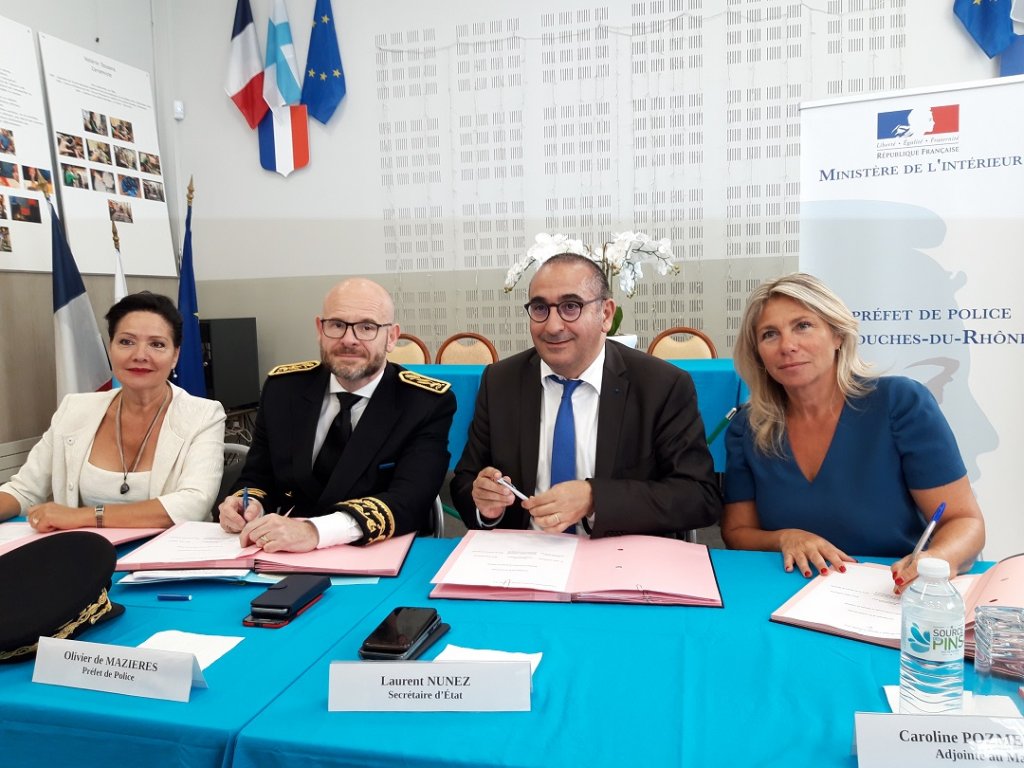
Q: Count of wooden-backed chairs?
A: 3